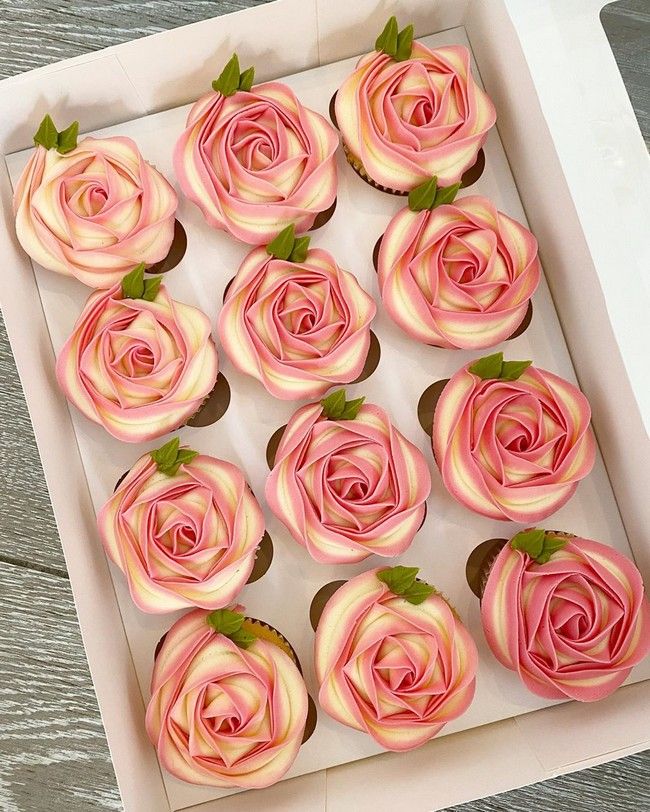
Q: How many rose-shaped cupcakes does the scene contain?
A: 12